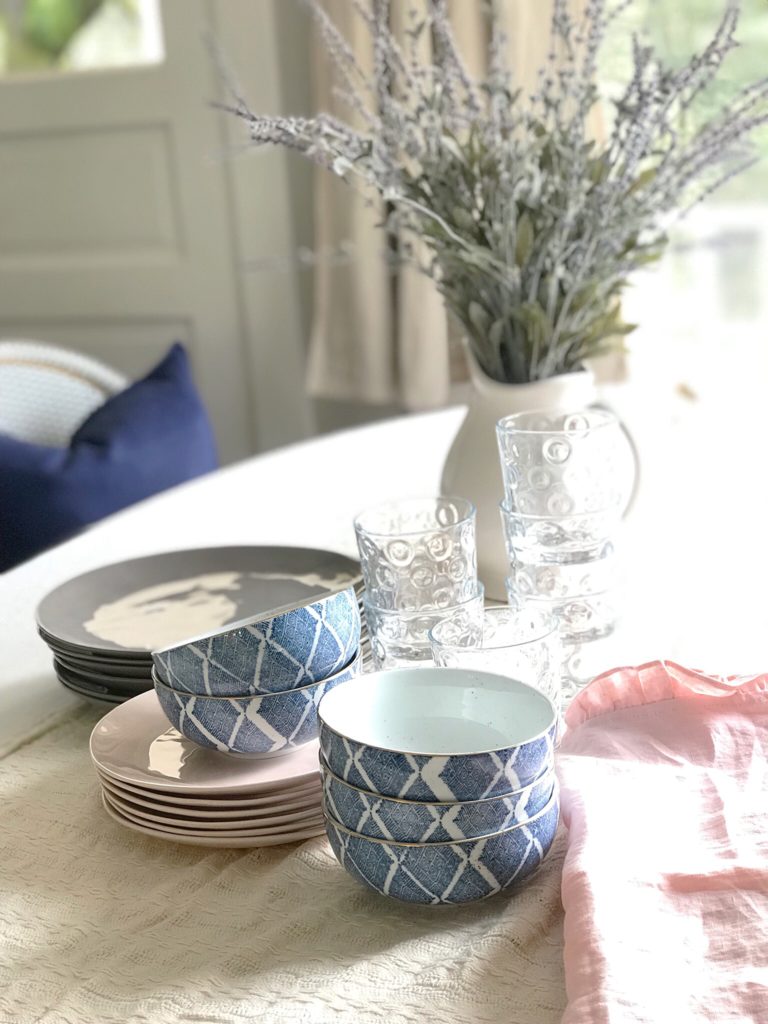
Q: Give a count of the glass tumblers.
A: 6